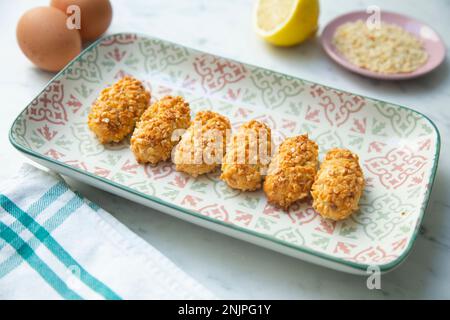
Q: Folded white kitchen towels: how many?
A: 1